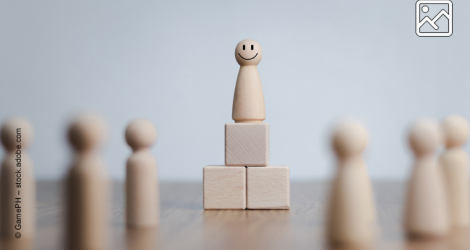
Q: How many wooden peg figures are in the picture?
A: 7